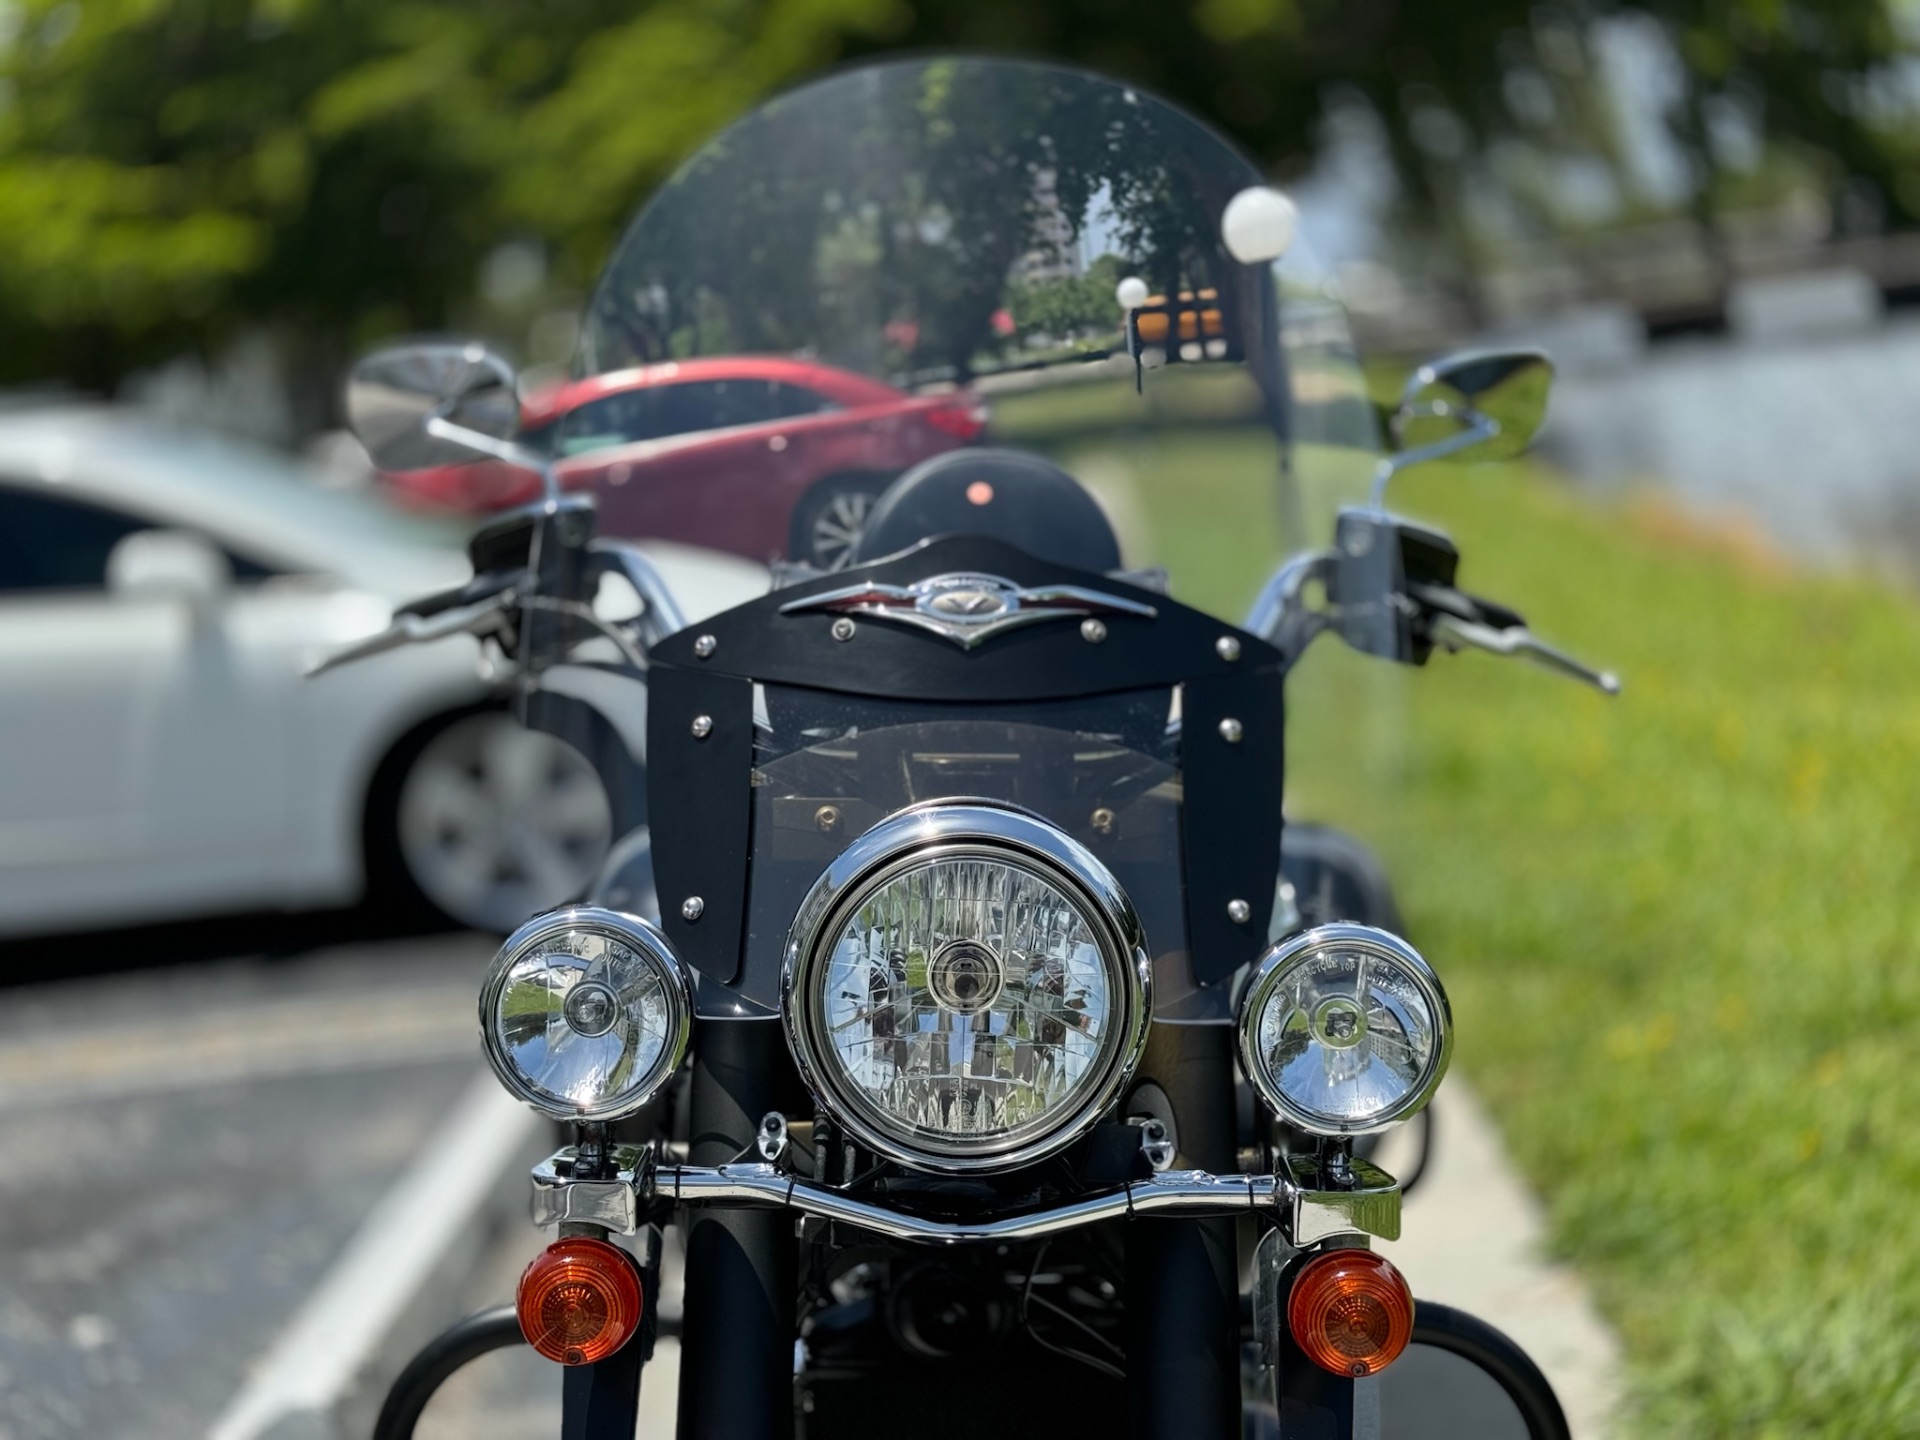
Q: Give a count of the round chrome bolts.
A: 8